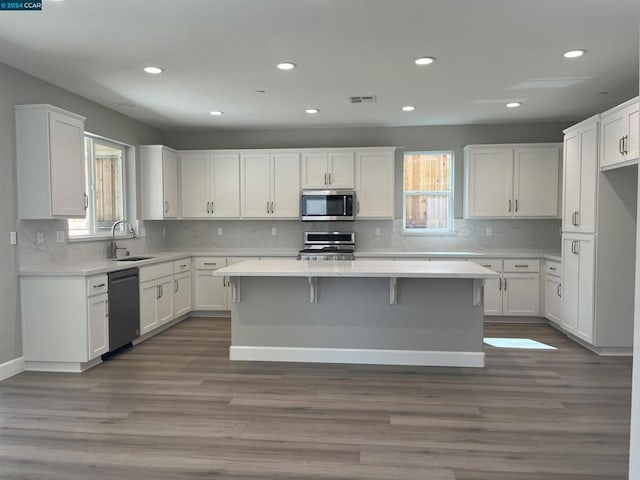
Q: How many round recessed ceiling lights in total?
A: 8